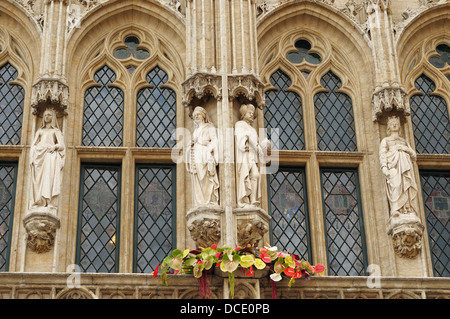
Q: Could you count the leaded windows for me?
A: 12